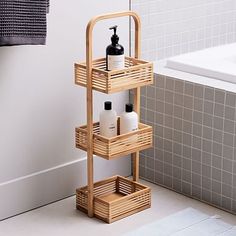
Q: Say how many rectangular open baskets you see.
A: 3